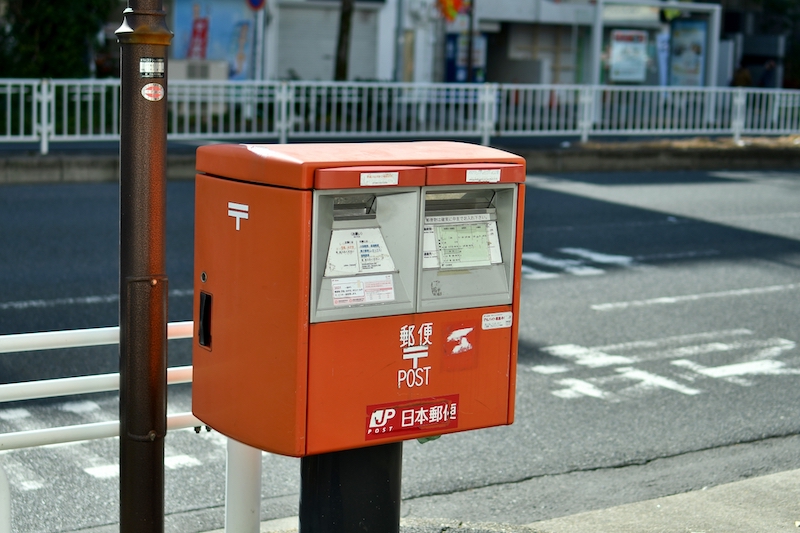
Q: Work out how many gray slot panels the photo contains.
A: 2